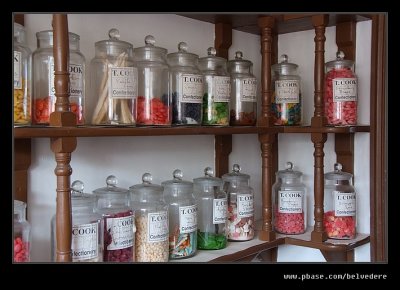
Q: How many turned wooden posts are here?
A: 6